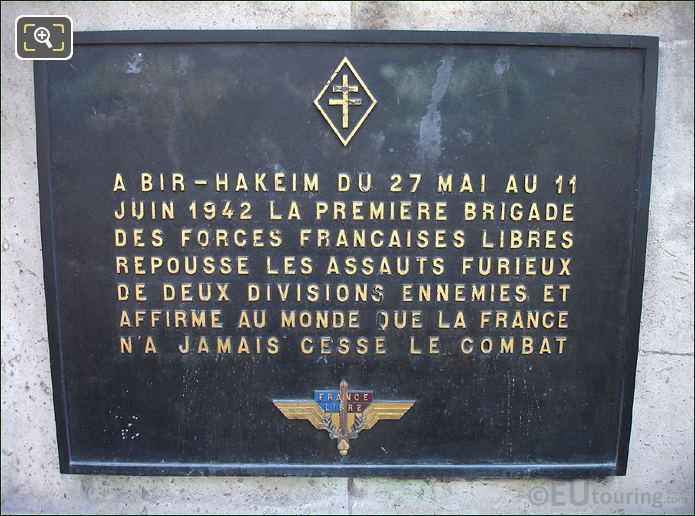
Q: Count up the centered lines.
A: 7